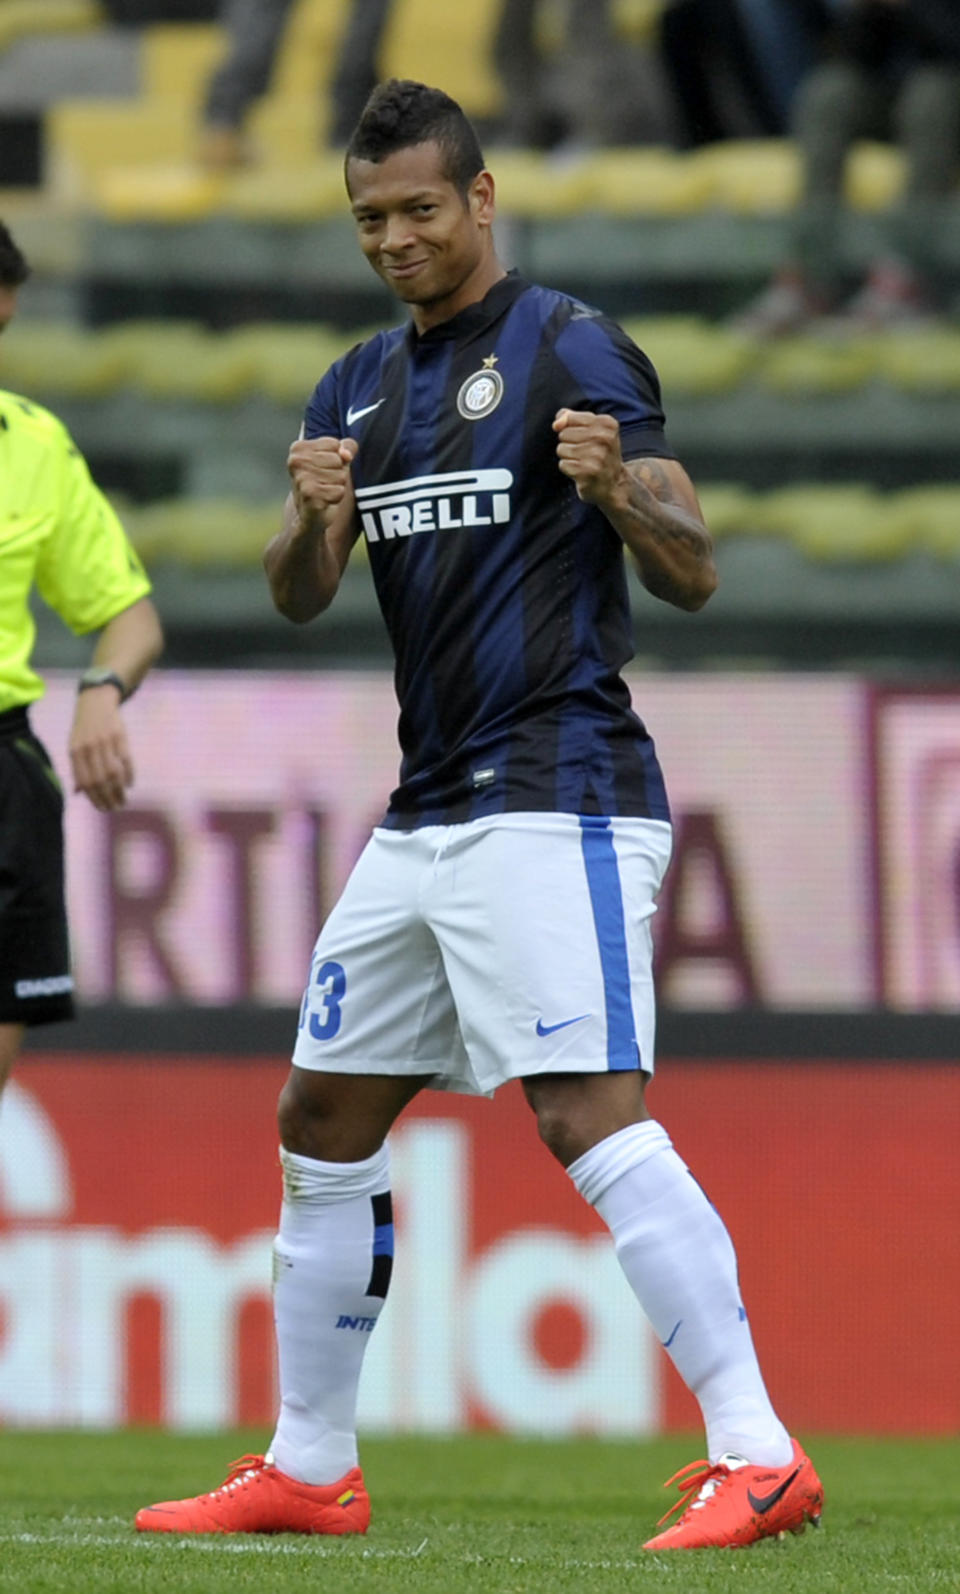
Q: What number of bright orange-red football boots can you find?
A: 2